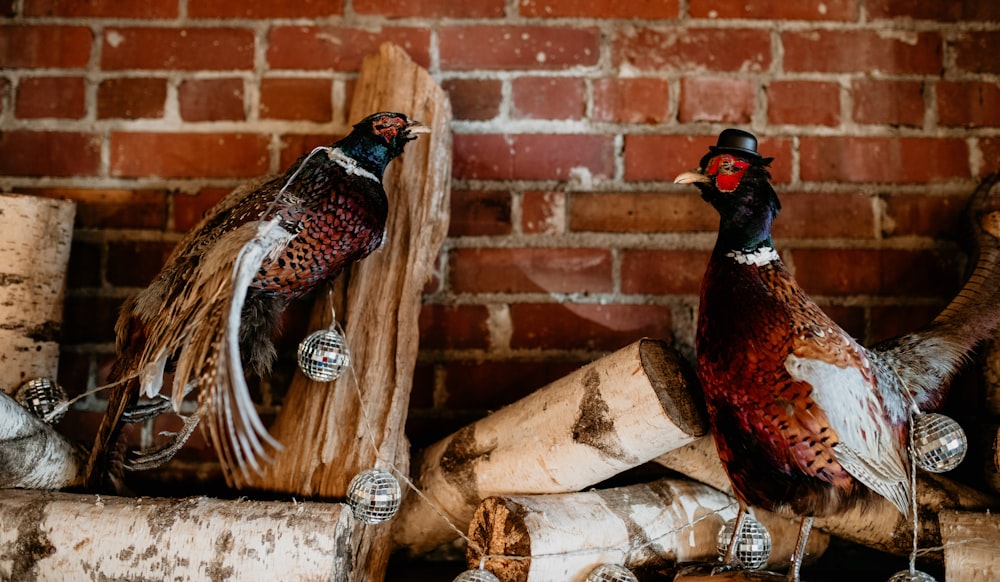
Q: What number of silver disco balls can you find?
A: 8